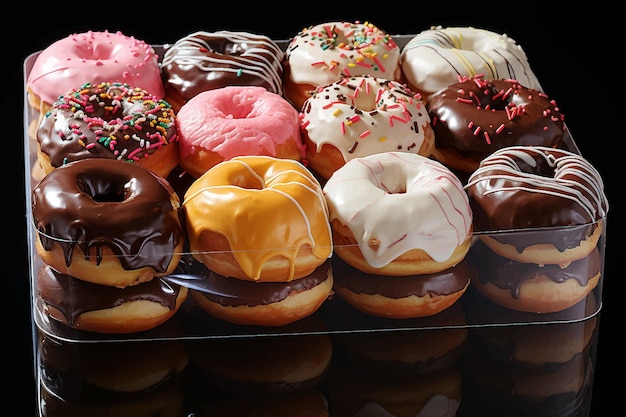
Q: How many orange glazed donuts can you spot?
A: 1